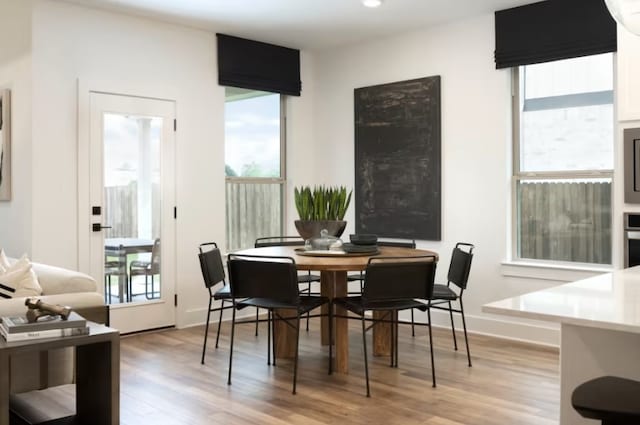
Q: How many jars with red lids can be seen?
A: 0